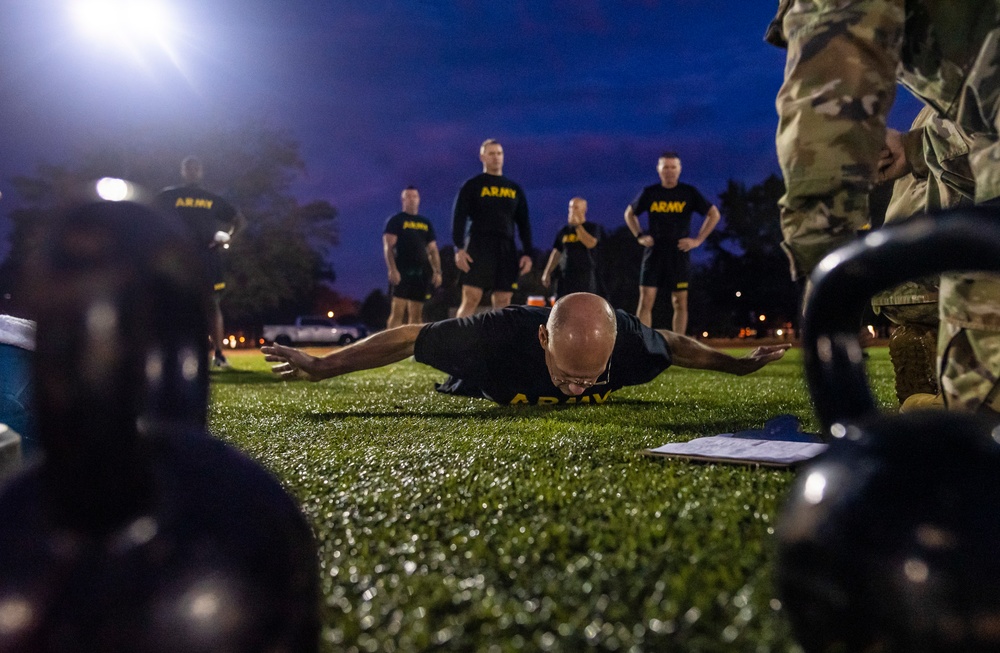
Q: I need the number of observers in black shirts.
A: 5